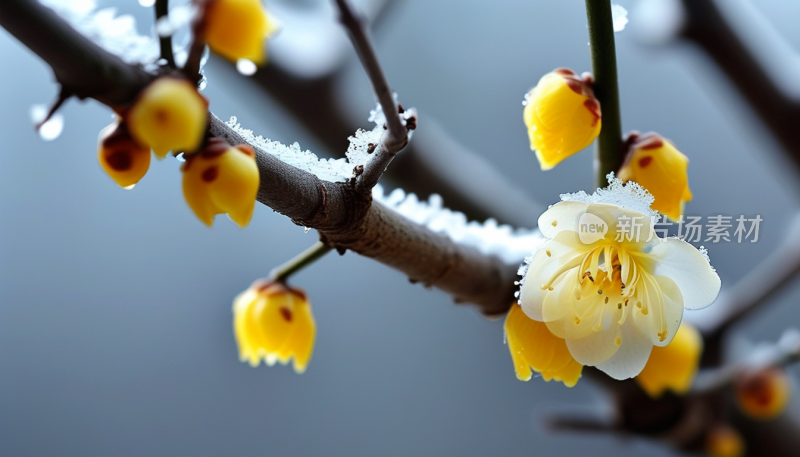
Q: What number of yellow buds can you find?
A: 11